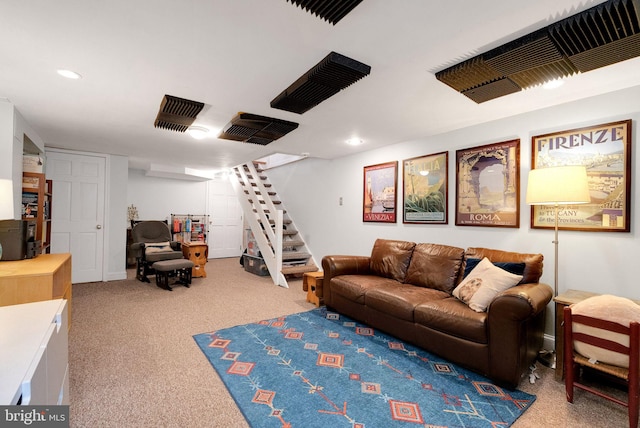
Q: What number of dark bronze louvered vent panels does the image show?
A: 5